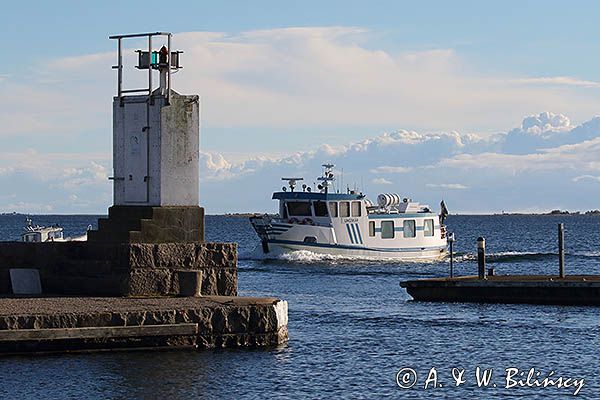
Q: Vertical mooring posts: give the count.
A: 3